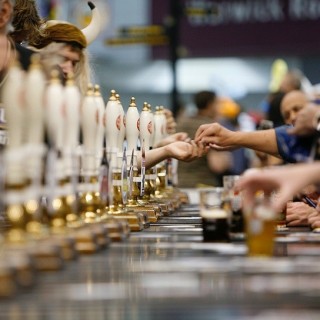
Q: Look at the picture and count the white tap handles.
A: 13